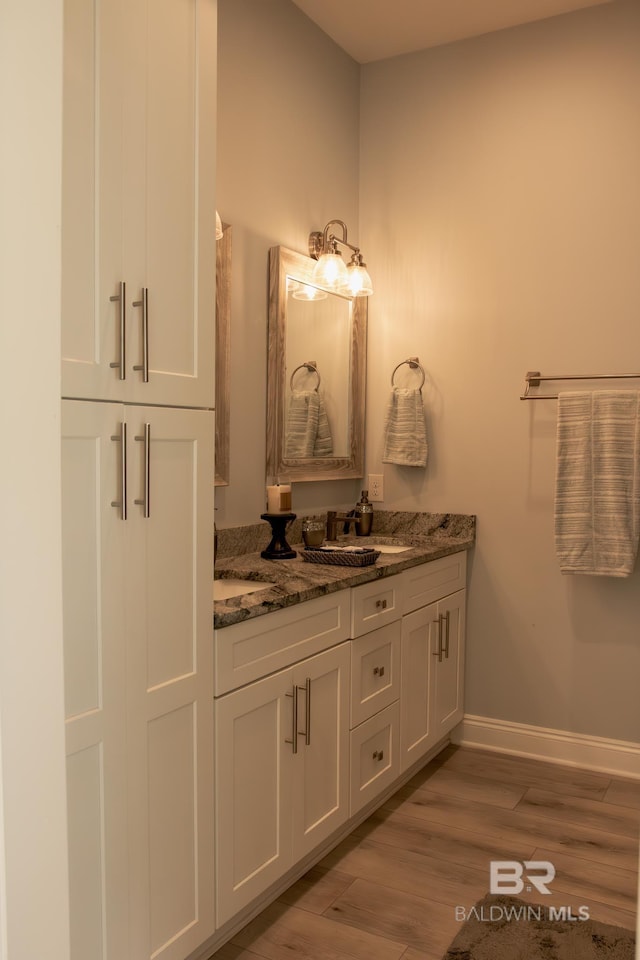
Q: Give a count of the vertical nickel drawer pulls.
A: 8